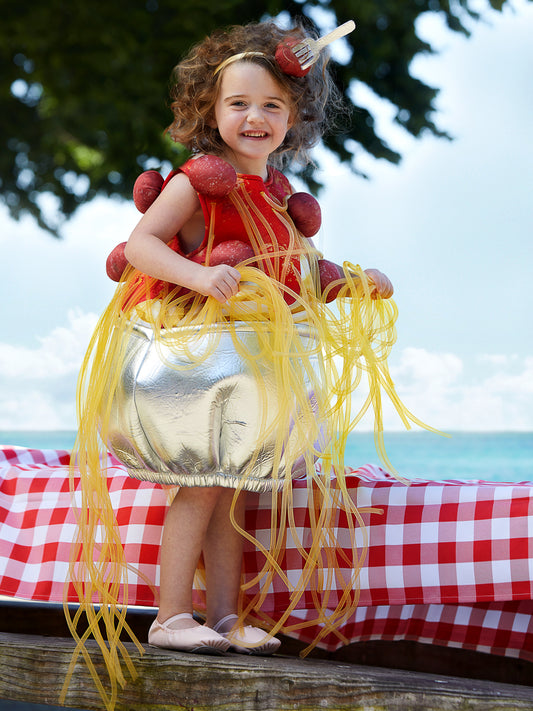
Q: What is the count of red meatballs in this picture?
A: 7